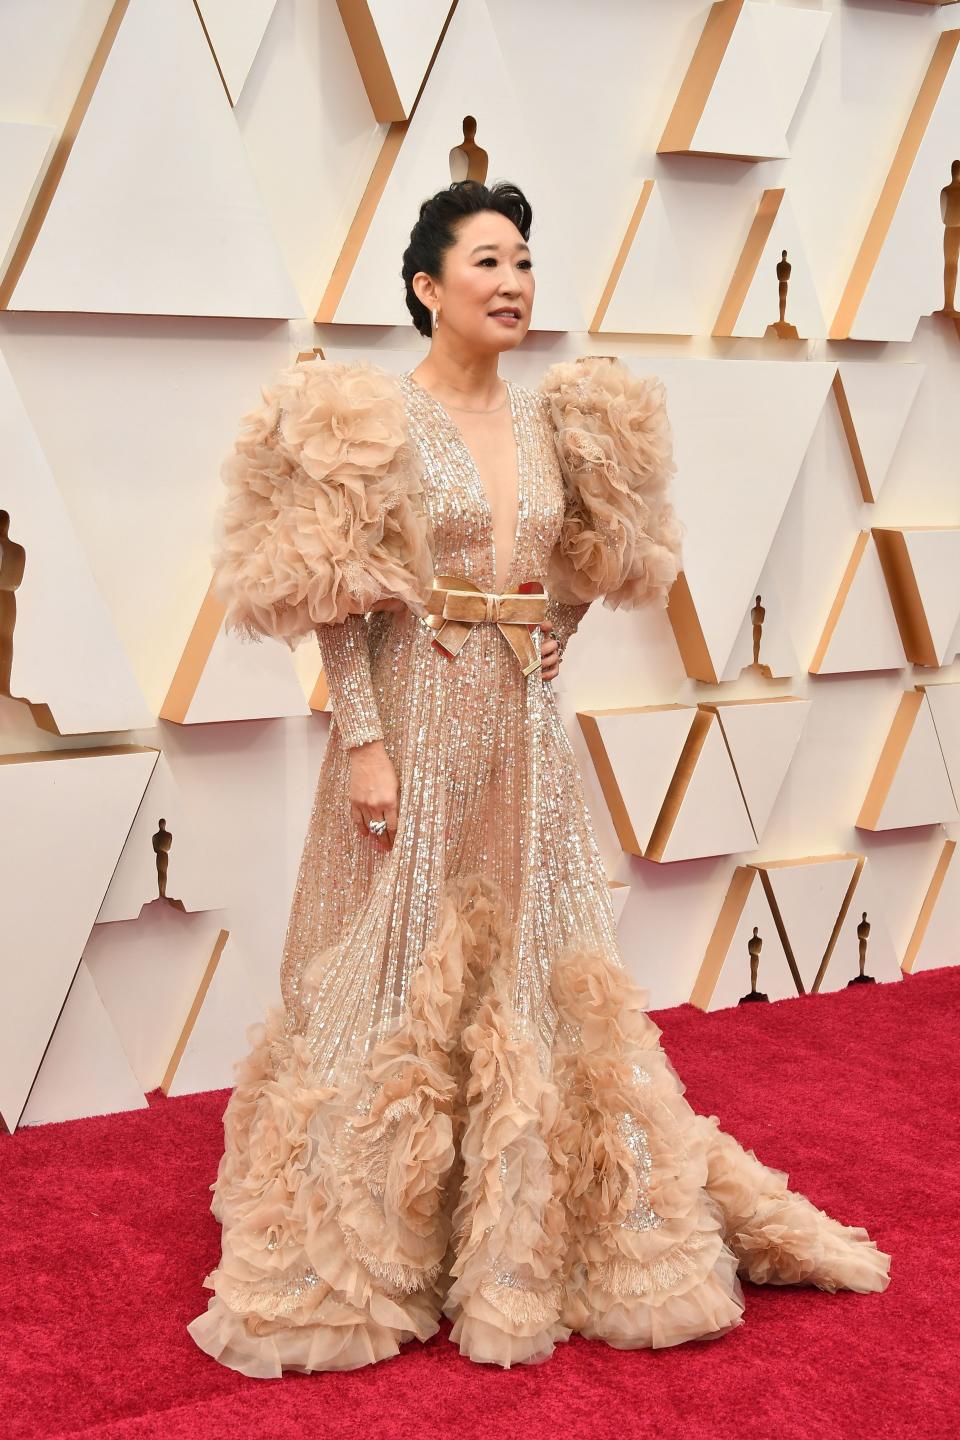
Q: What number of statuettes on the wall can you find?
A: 8